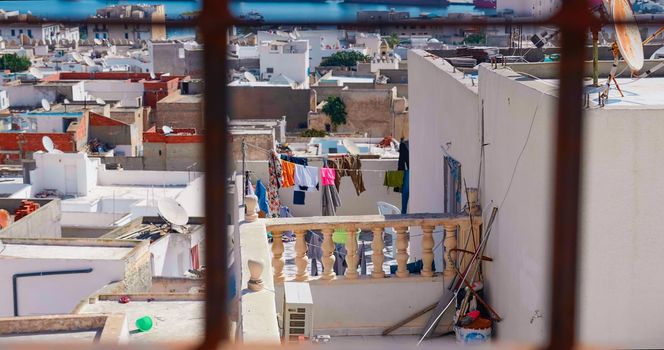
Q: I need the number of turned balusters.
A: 8